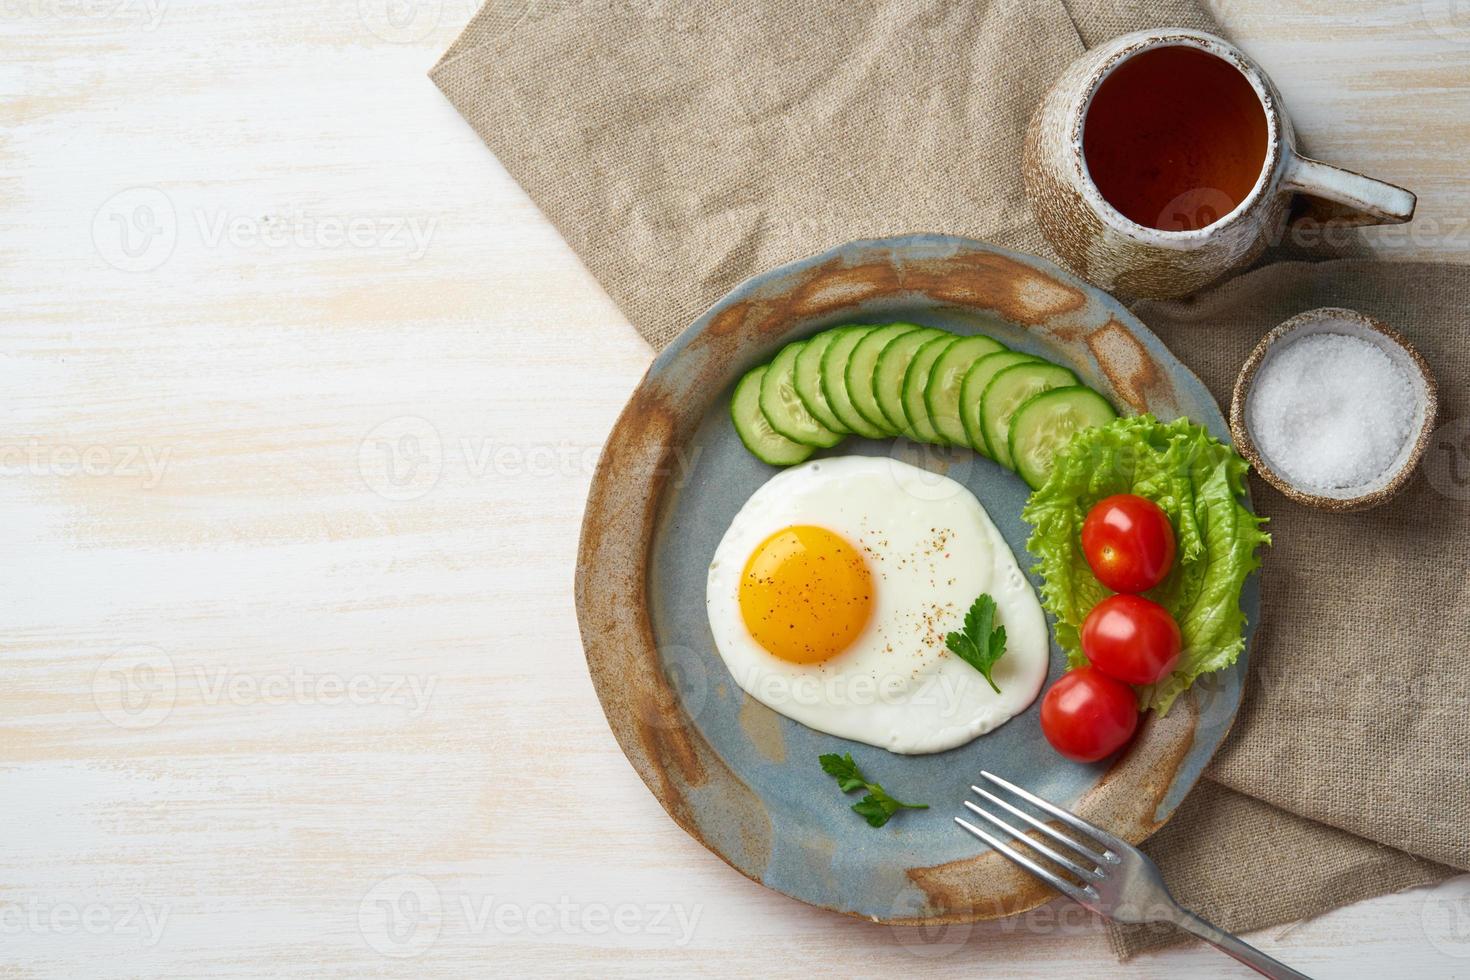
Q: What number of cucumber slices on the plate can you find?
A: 11